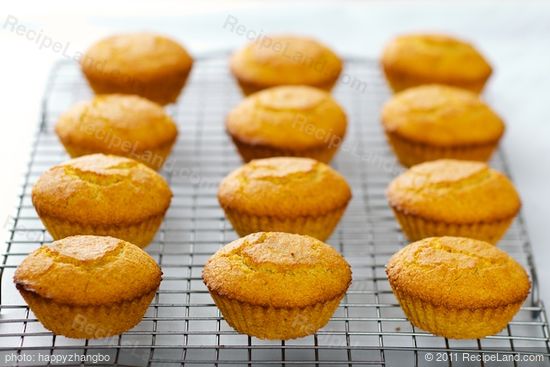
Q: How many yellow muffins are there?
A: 12